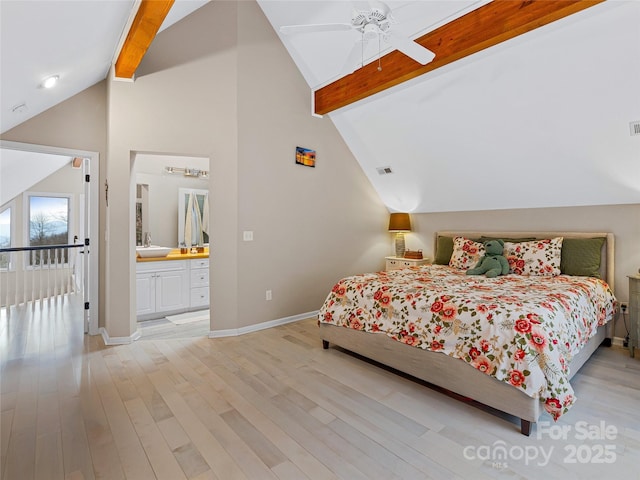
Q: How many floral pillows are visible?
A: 2